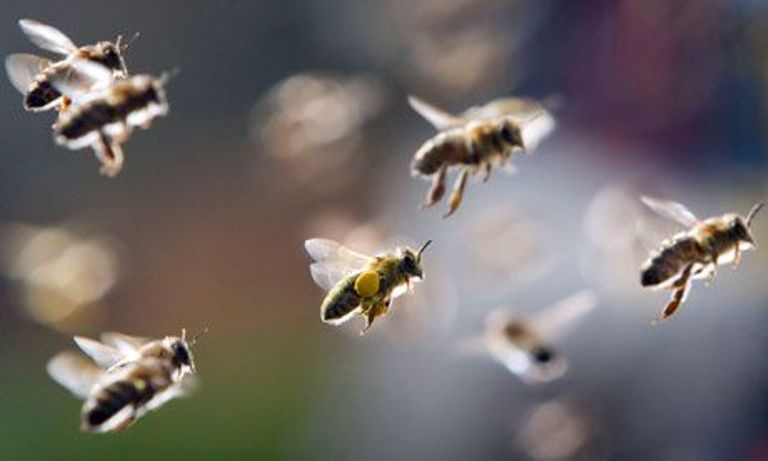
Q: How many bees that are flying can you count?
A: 7